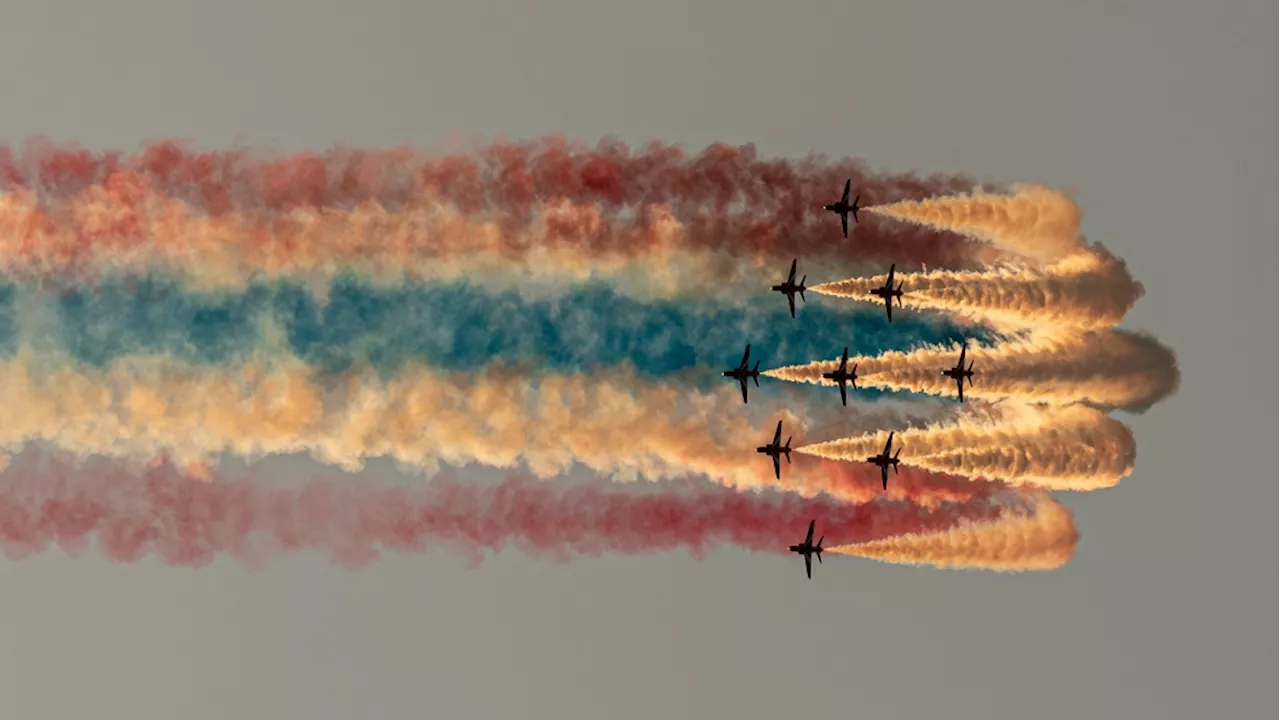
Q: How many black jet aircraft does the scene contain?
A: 9